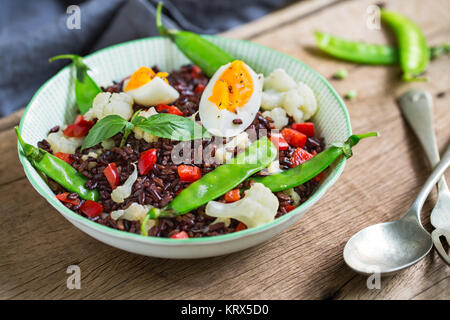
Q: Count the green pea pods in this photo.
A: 7